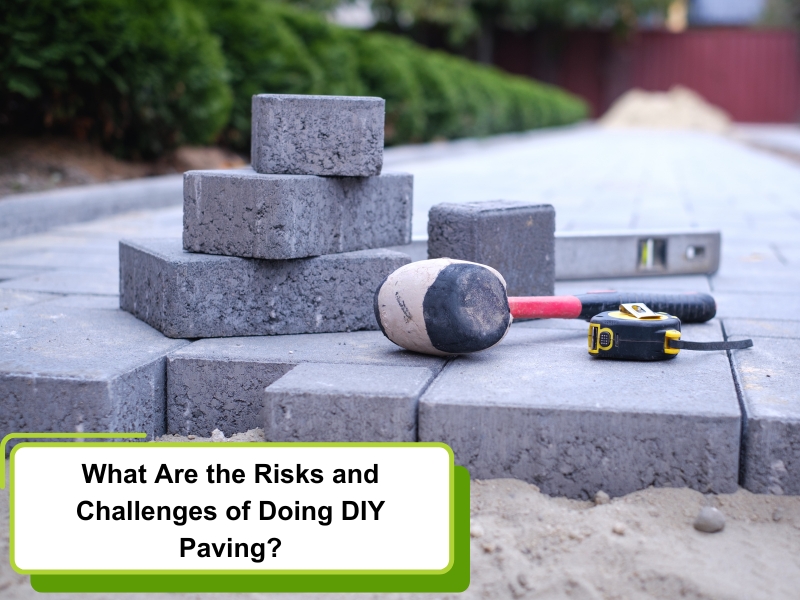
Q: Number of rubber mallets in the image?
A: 1